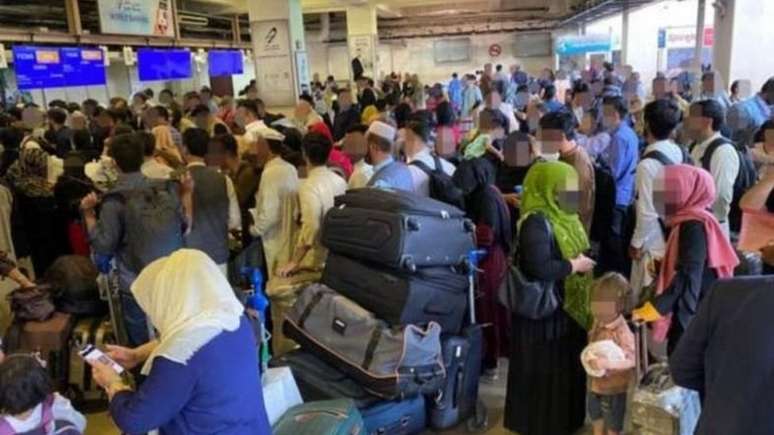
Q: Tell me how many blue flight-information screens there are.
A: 3